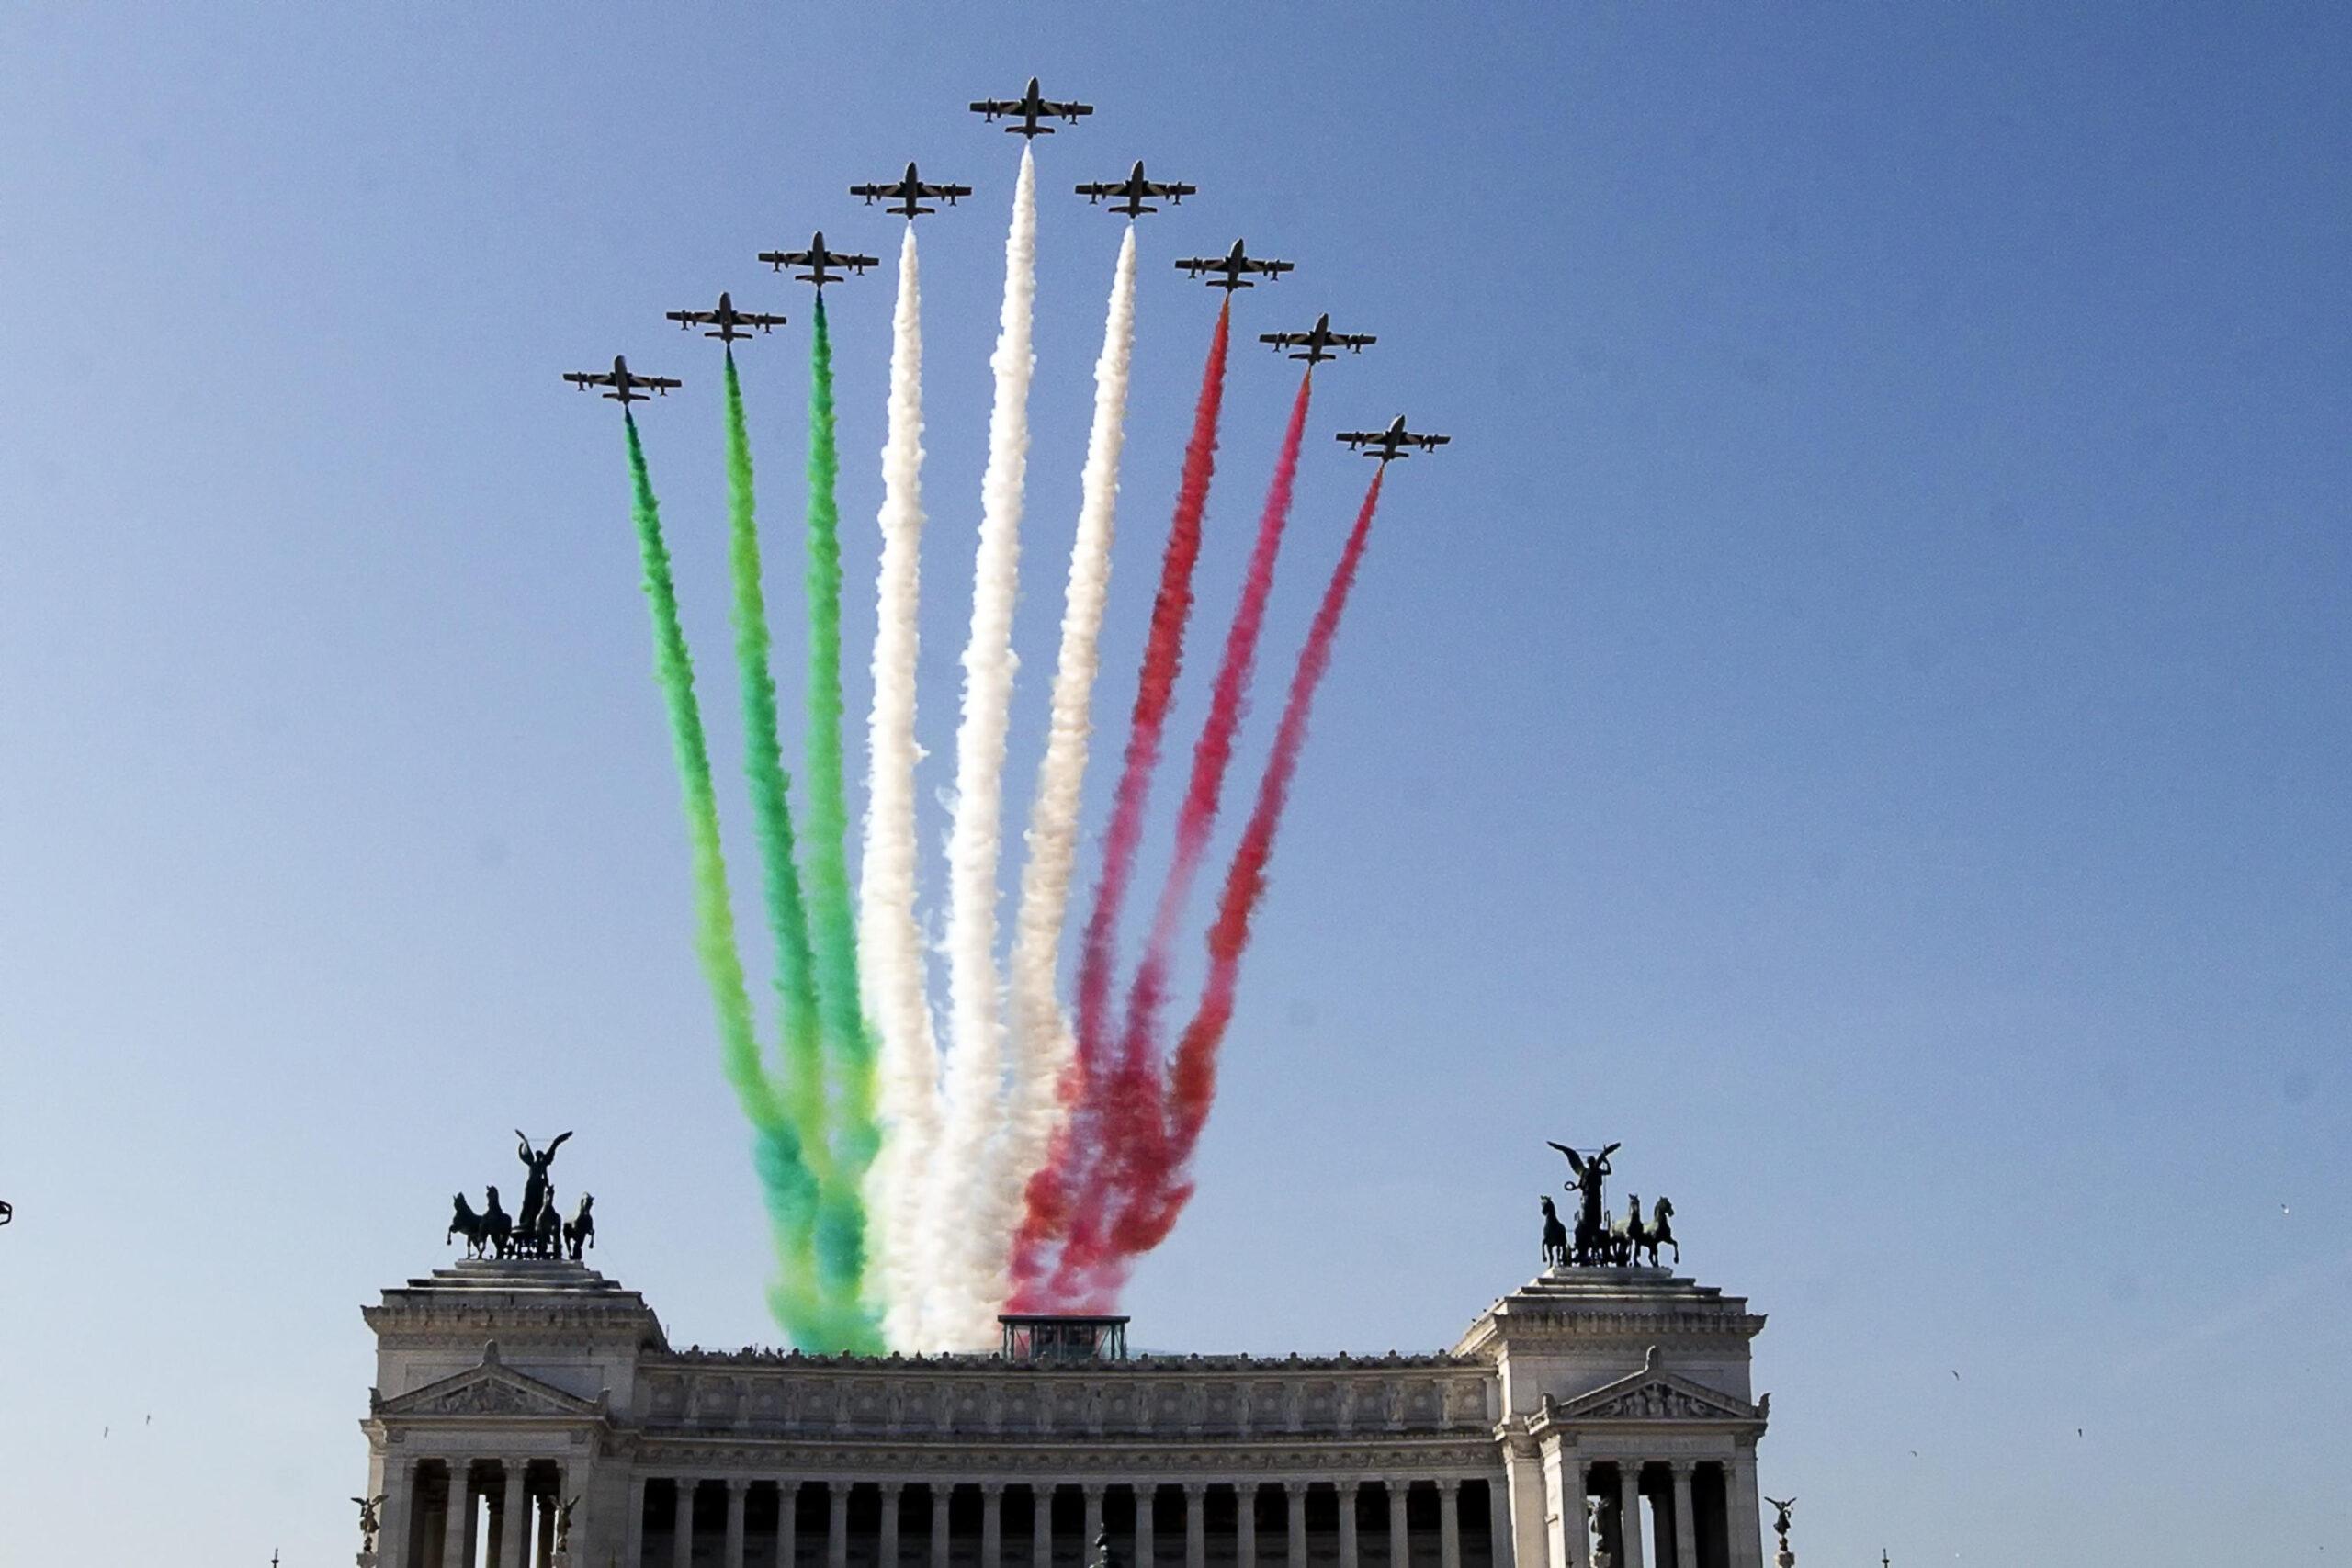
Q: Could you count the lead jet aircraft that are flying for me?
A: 1